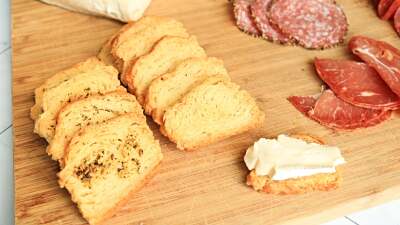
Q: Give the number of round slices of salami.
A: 3